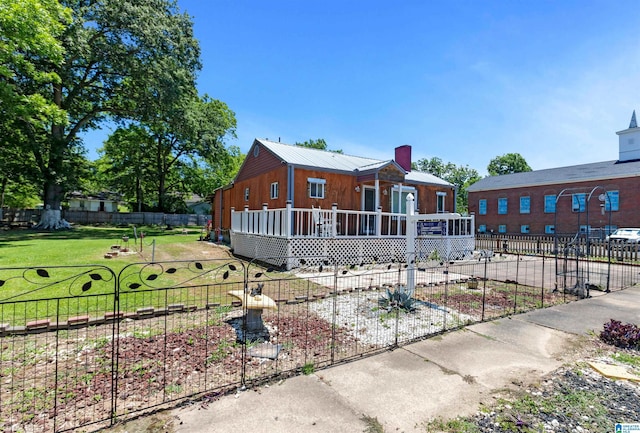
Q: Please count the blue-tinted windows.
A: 12